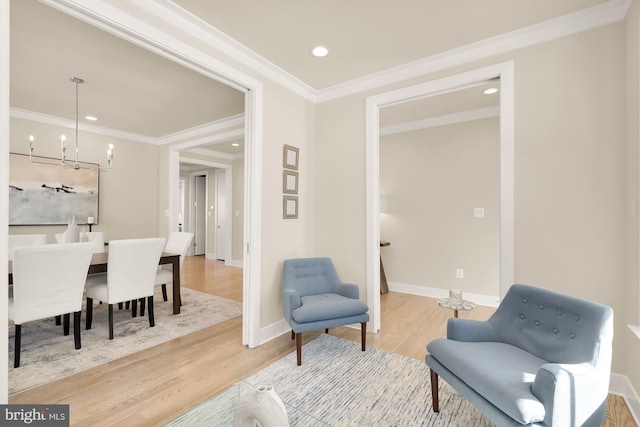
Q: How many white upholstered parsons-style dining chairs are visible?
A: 5